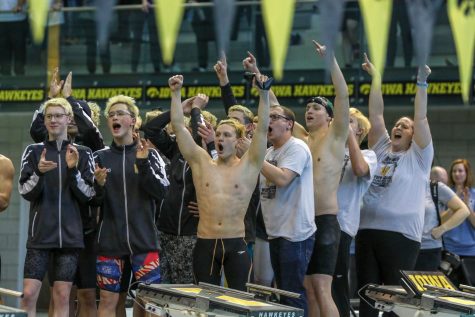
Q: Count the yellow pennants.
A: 5